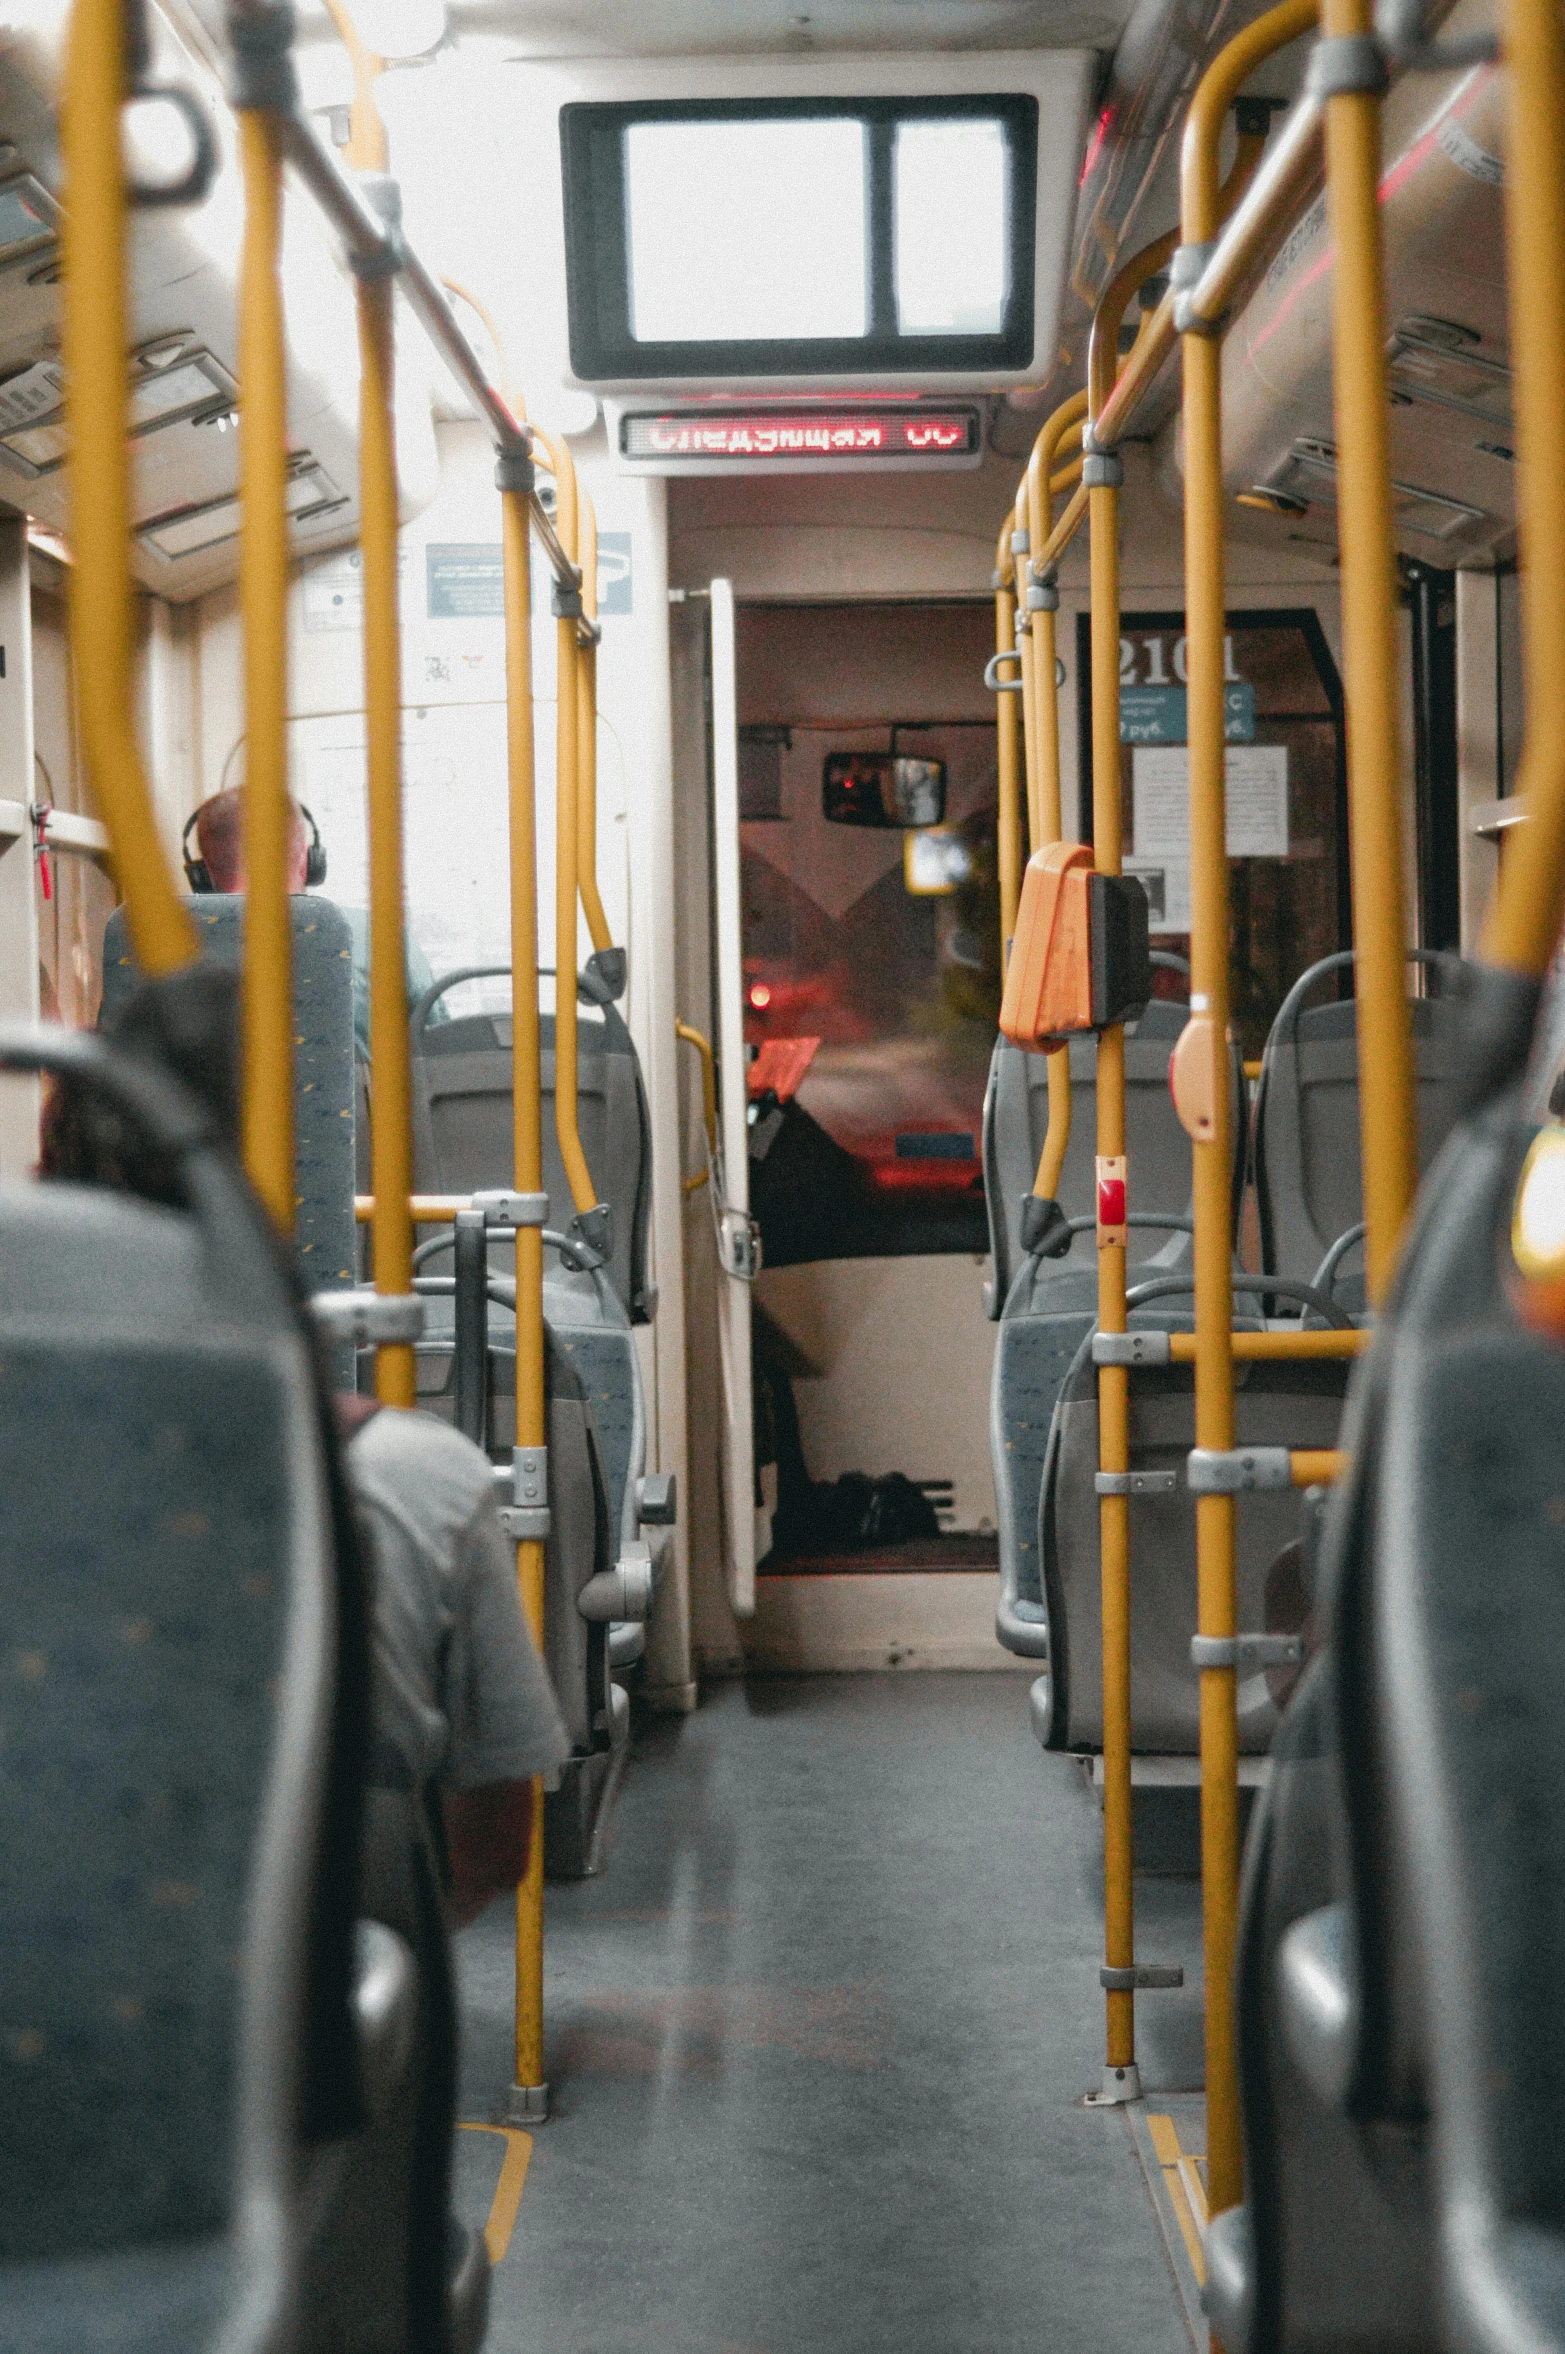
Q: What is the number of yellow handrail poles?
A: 13